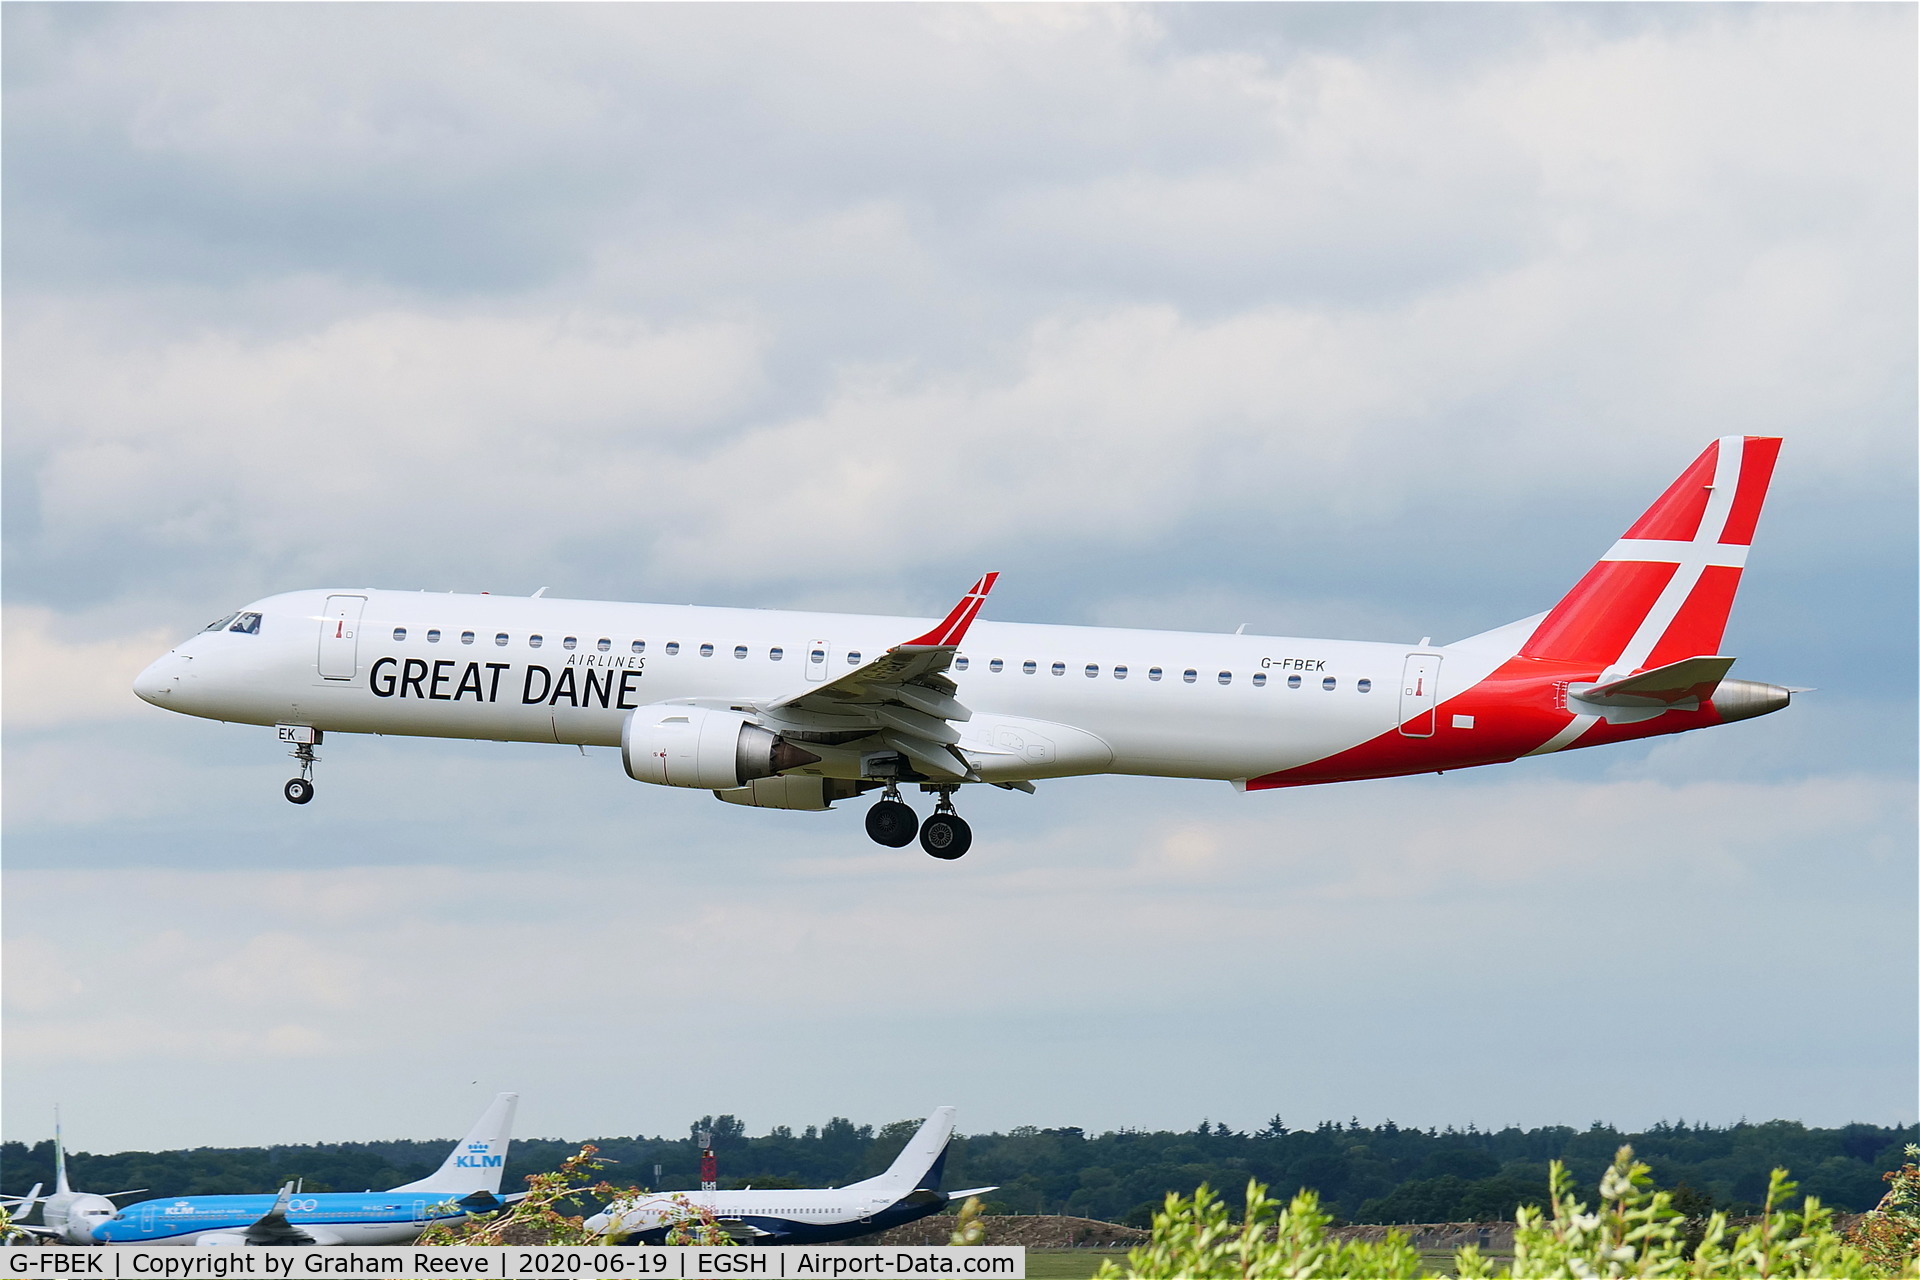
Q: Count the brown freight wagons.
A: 0